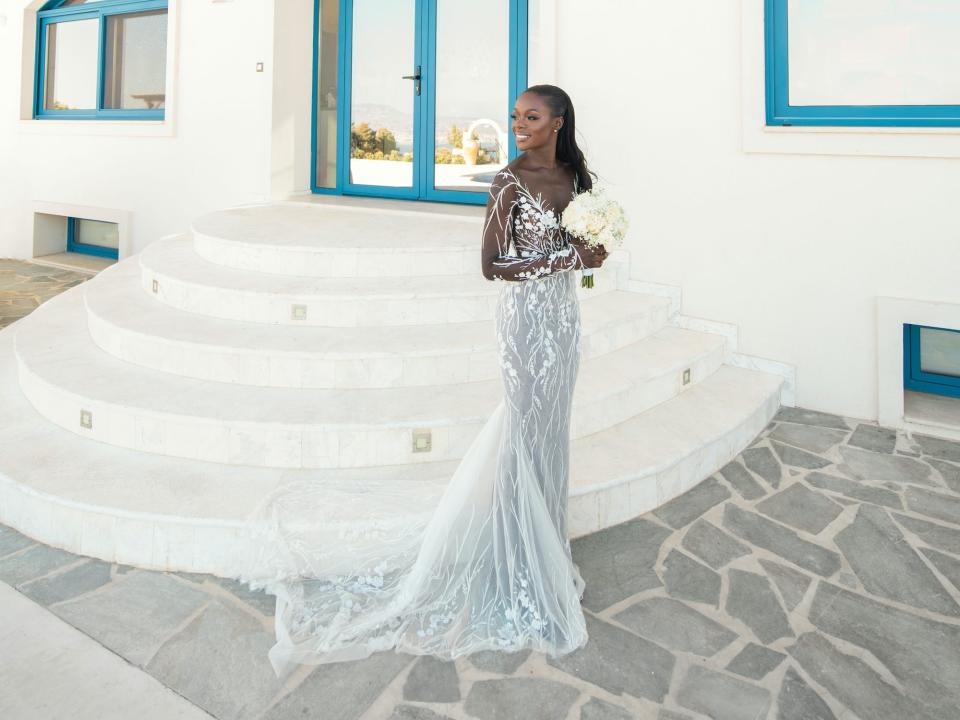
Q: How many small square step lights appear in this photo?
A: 5